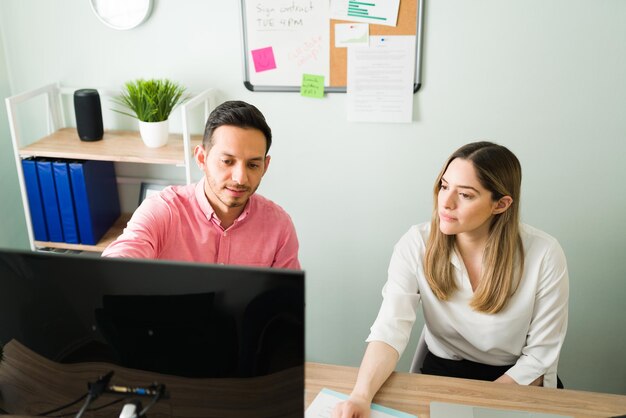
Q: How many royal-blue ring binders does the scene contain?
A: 4